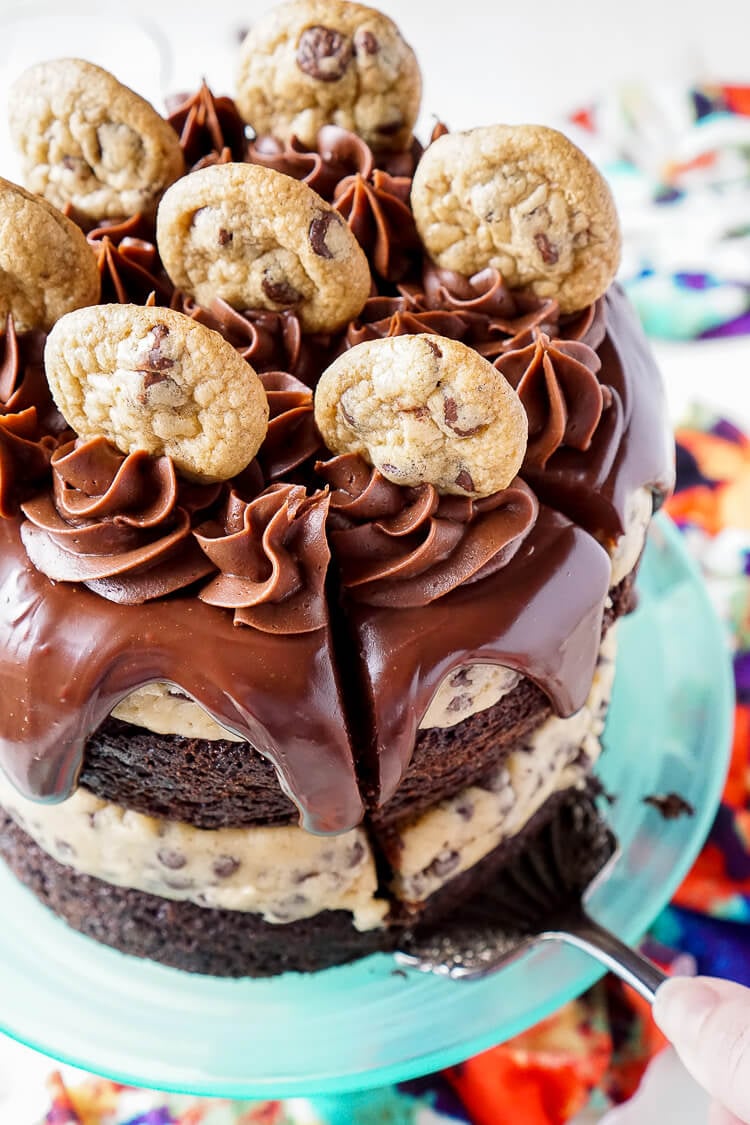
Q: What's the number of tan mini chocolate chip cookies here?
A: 7